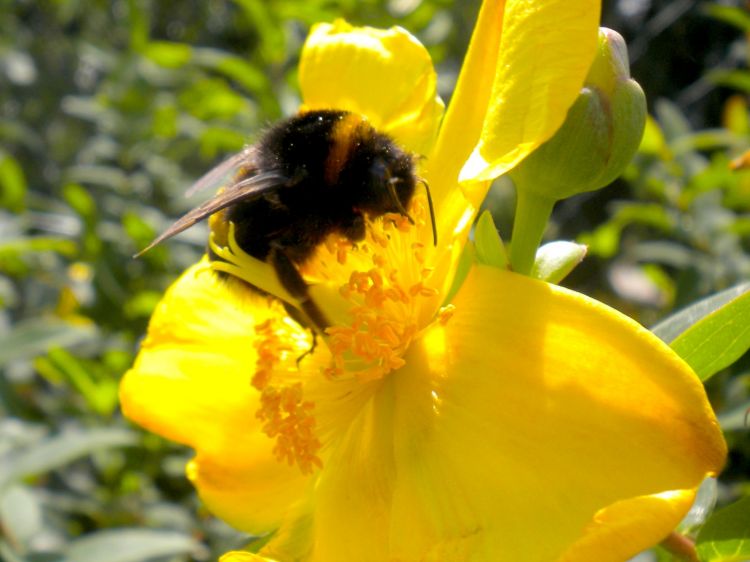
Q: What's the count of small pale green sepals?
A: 2